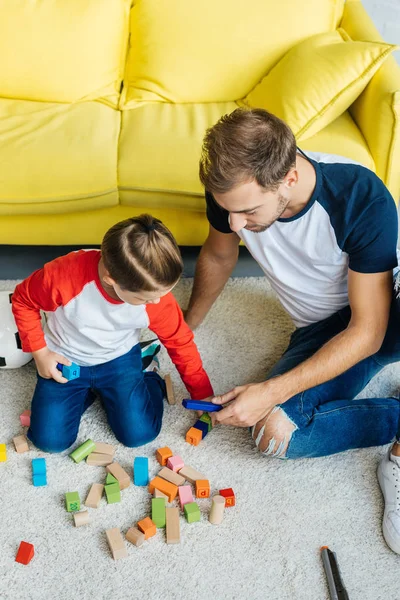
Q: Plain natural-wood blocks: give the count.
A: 14